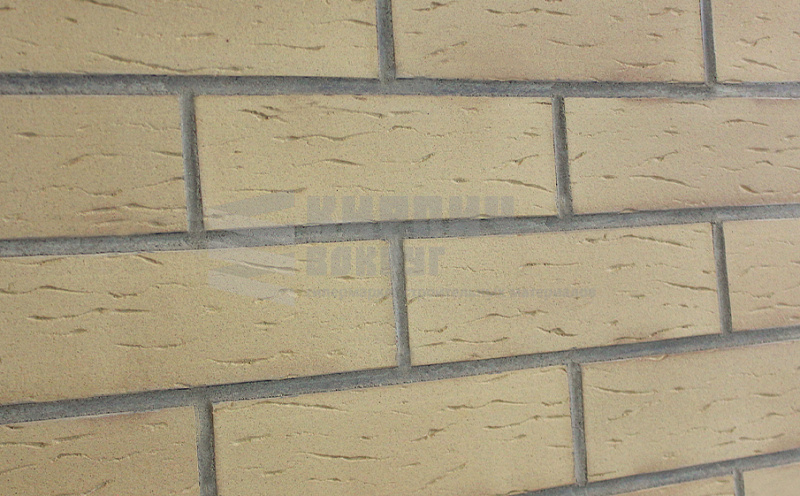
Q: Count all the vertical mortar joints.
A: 9